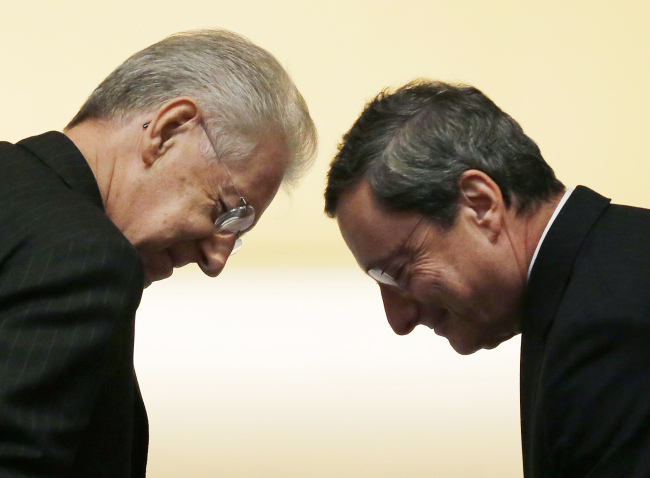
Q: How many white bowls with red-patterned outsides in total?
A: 0